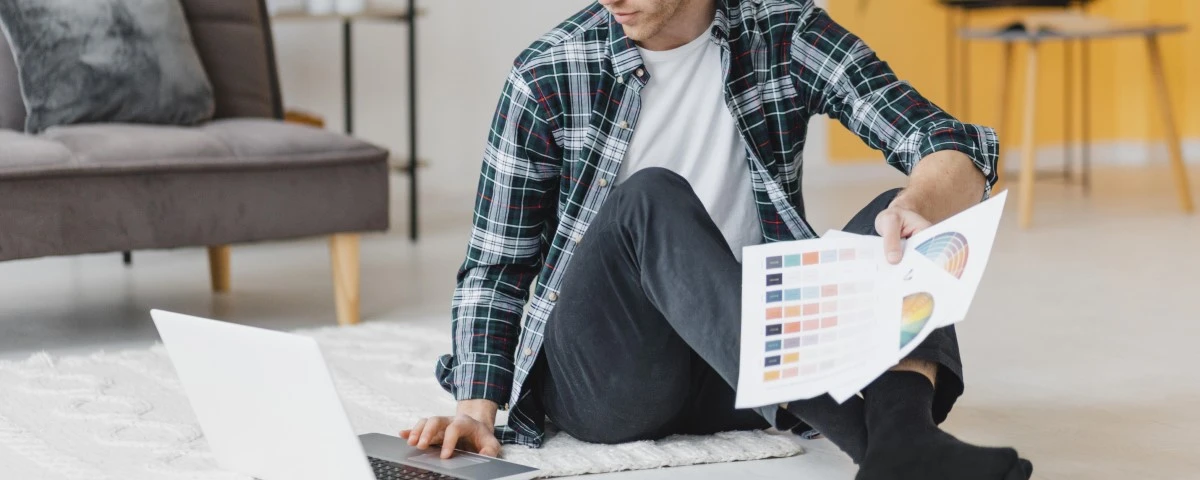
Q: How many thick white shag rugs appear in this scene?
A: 1